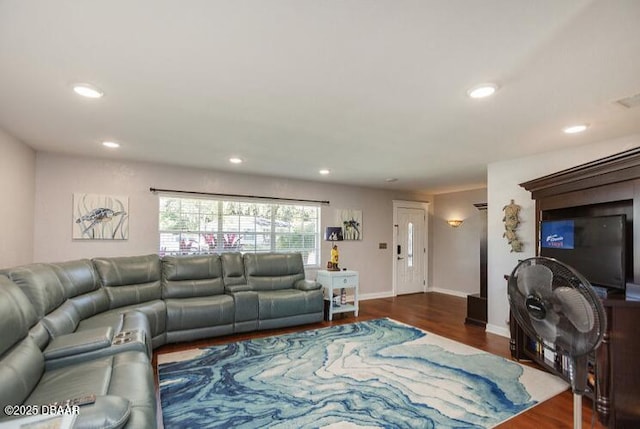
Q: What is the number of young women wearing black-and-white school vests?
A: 0